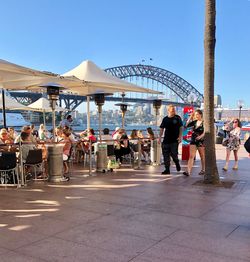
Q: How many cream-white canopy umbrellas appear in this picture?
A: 4